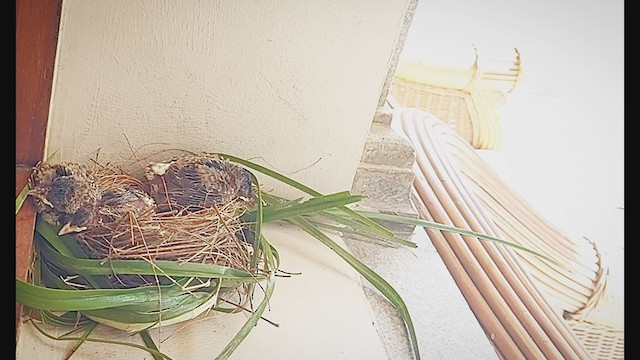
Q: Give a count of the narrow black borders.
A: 2